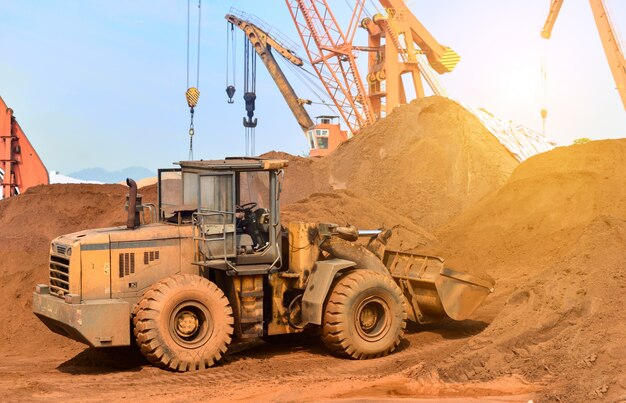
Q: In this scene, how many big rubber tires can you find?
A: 2